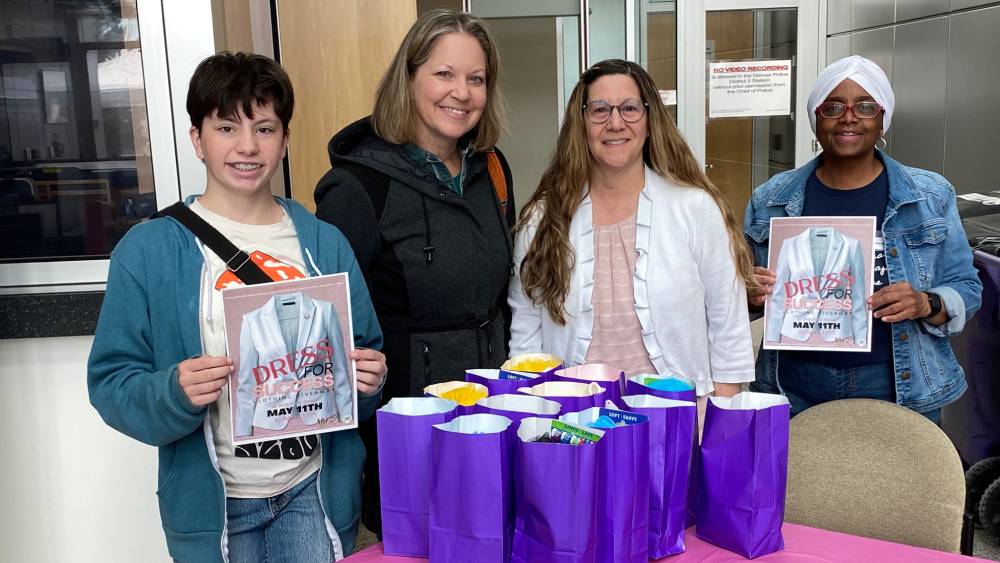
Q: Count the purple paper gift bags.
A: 13